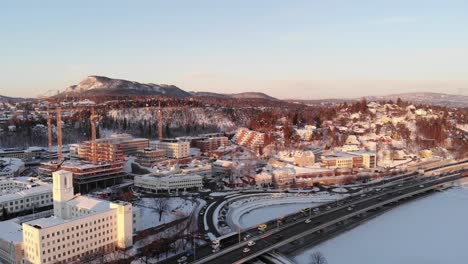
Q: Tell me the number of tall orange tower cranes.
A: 4